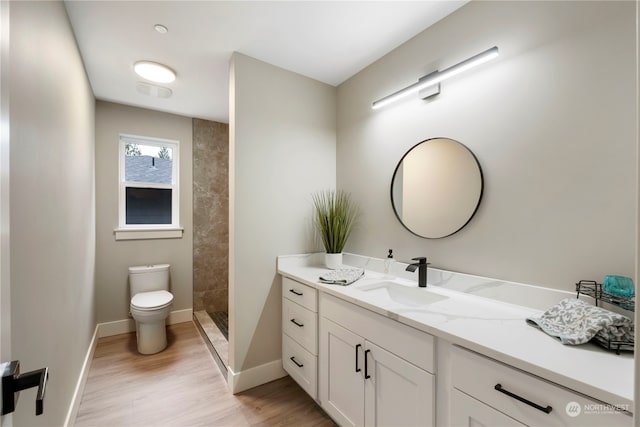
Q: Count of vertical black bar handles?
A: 2